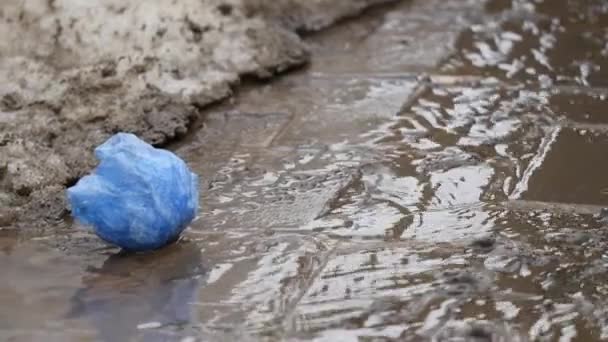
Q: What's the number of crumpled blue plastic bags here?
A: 1